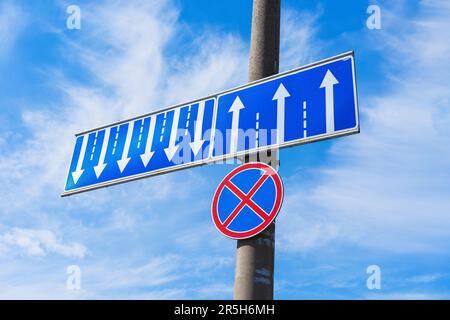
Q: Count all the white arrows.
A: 9